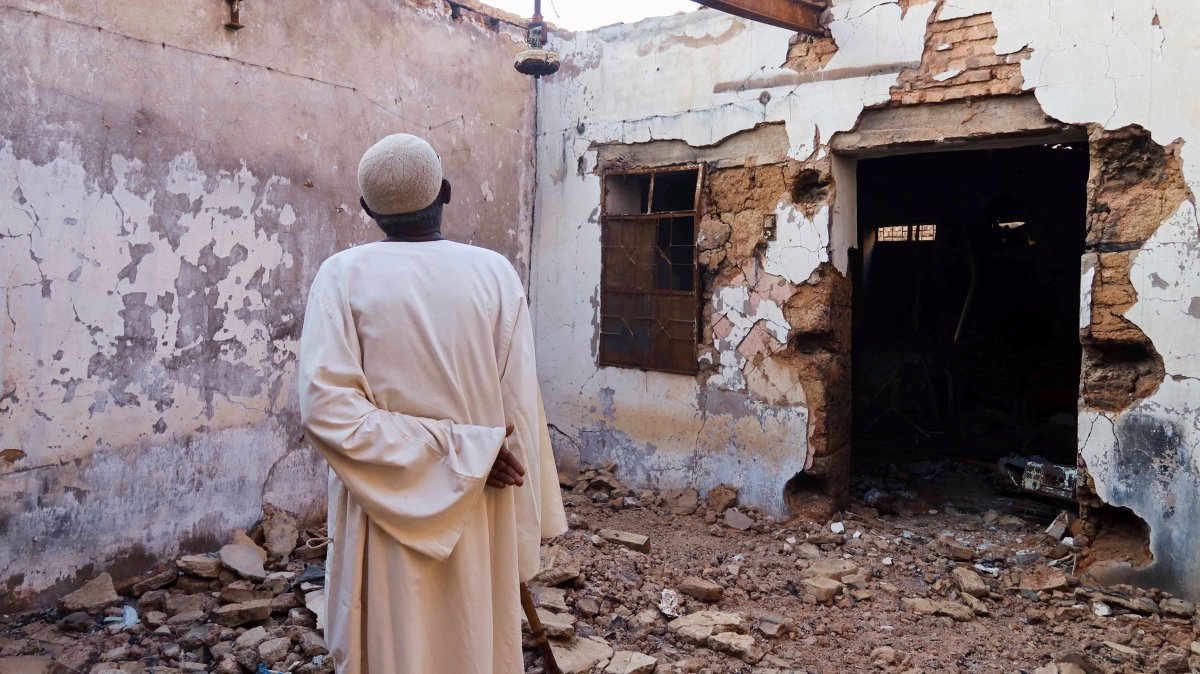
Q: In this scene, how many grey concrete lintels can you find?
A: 2